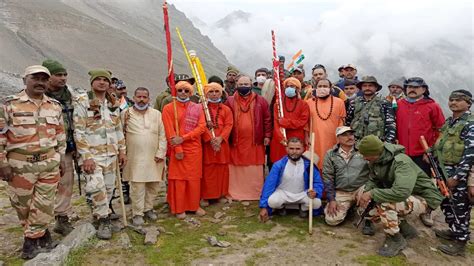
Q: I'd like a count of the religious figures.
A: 5